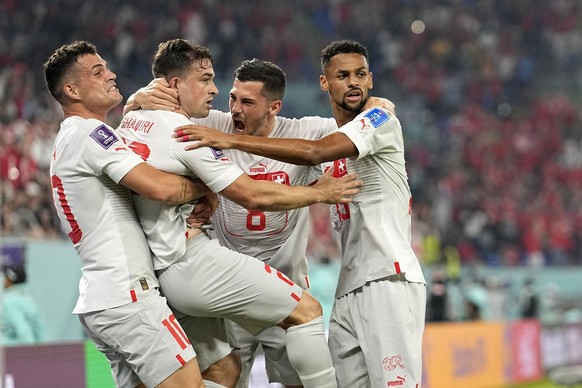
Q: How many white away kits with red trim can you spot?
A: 4